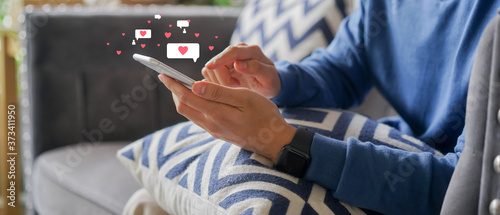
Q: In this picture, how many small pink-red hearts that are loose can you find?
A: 11